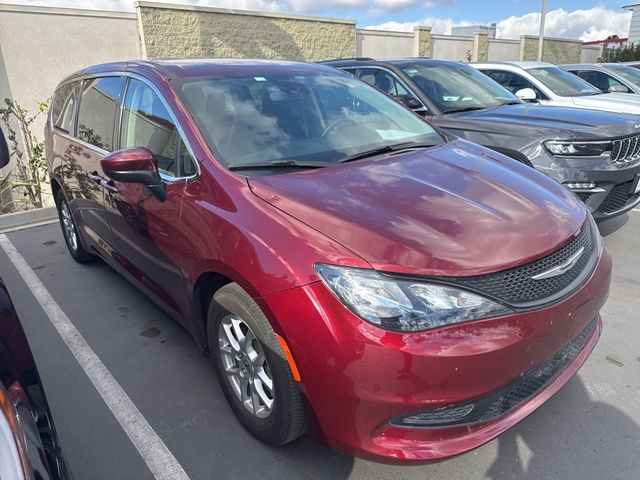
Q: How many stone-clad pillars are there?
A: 2